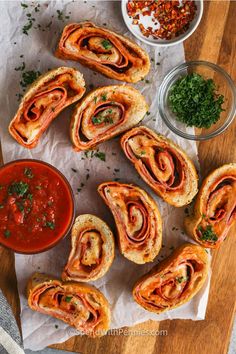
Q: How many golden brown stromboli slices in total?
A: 9